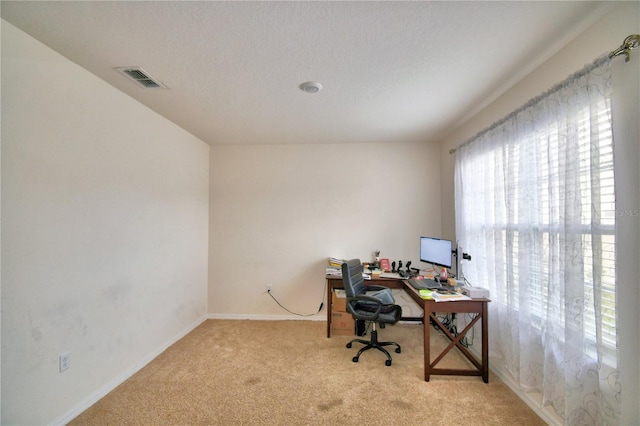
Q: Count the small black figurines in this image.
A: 3